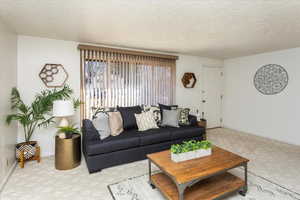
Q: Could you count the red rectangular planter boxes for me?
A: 0